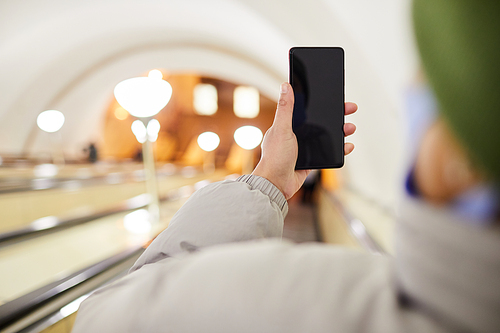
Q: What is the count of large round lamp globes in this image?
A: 4